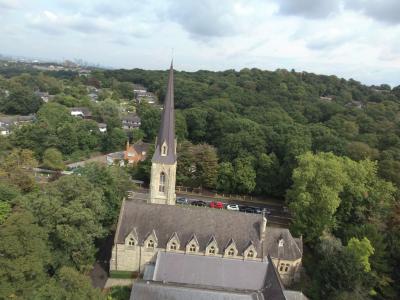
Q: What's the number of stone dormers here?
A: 7